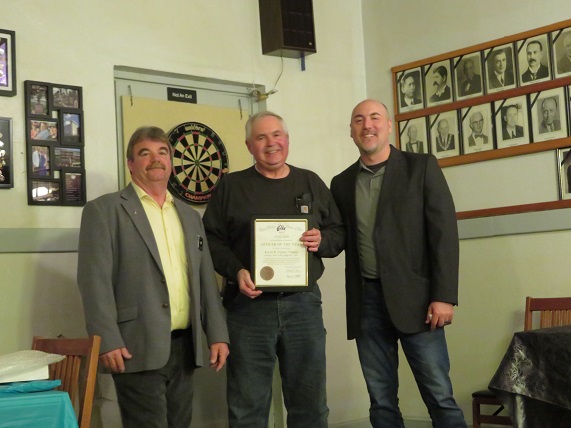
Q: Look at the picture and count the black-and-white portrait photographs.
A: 11